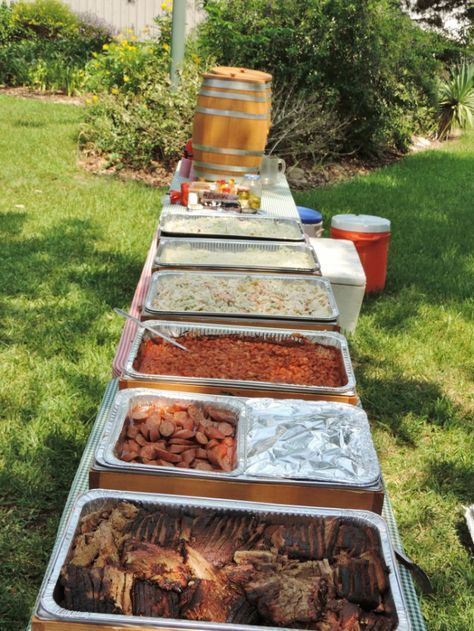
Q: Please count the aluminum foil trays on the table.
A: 7